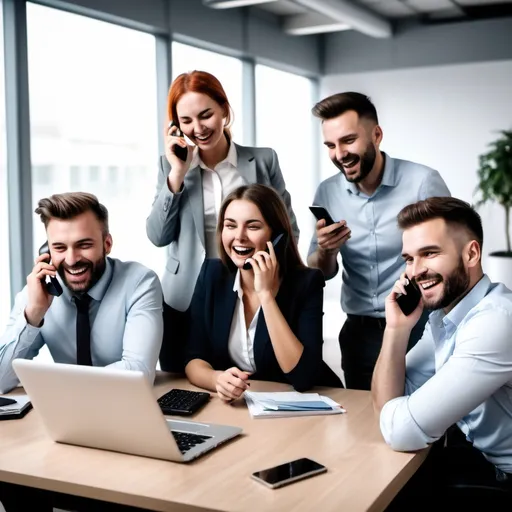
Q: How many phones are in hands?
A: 5